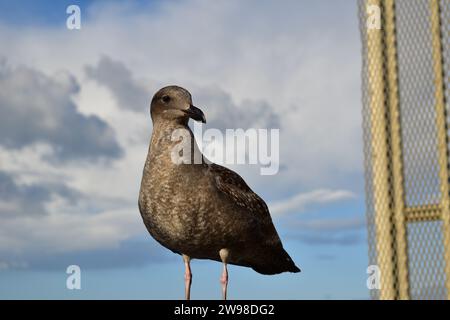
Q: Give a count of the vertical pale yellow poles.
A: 3